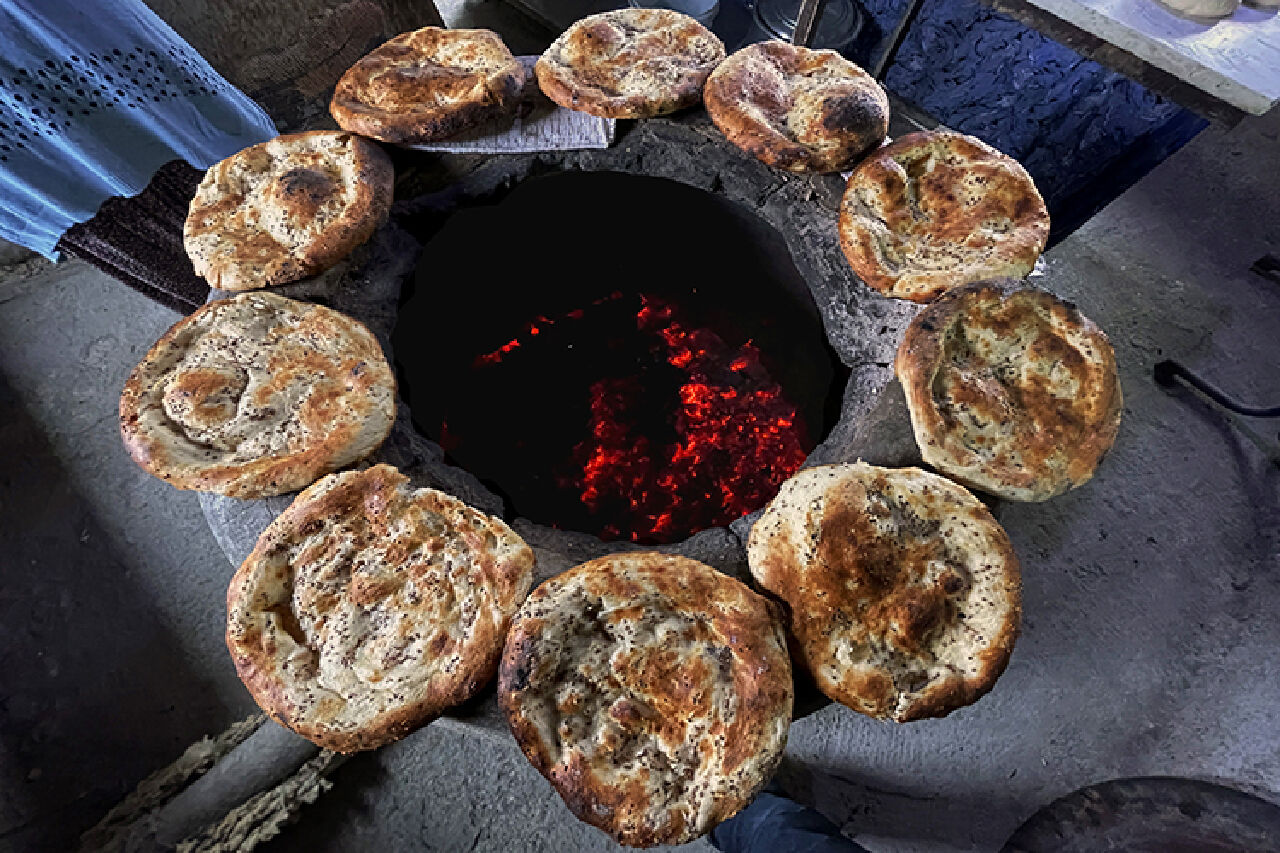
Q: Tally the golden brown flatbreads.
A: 10